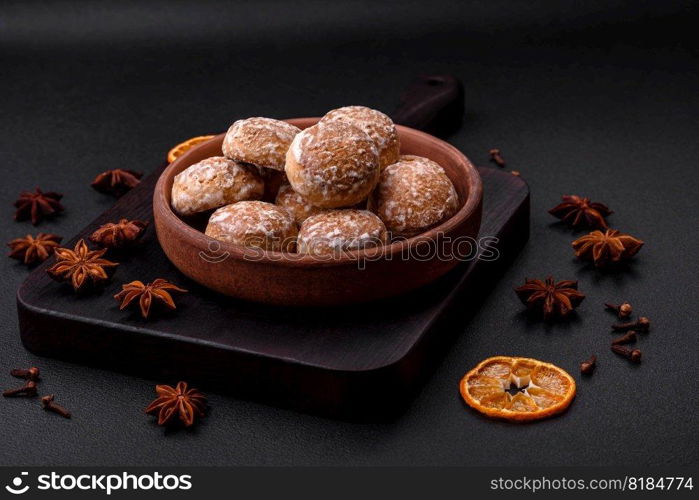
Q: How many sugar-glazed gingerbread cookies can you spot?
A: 8